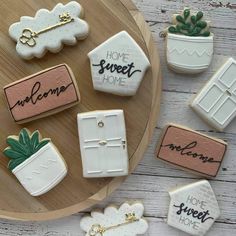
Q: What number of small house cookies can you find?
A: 2